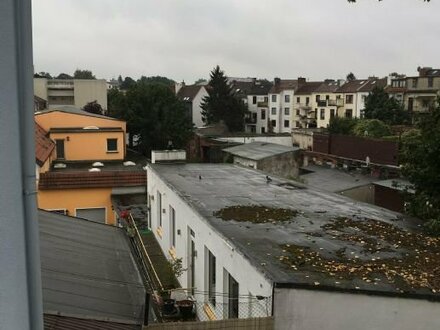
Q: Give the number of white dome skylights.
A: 5